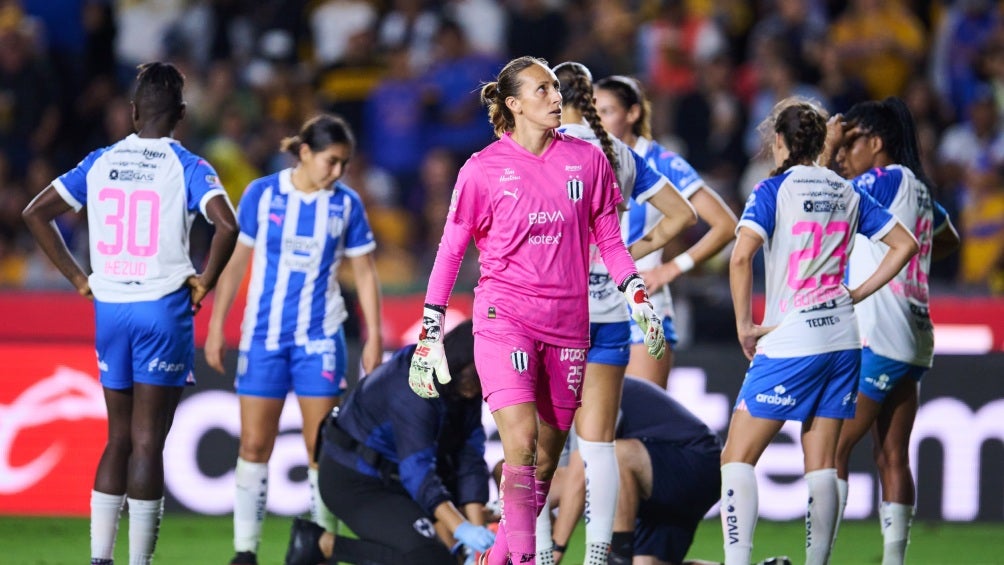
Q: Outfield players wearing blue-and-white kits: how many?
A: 6